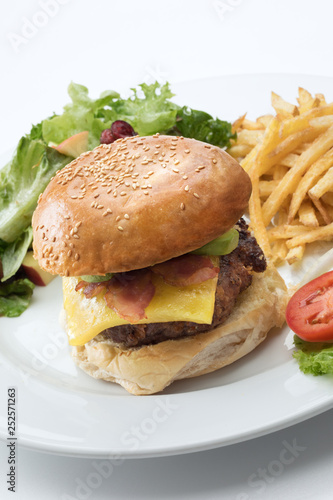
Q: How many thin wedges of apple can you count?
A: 2